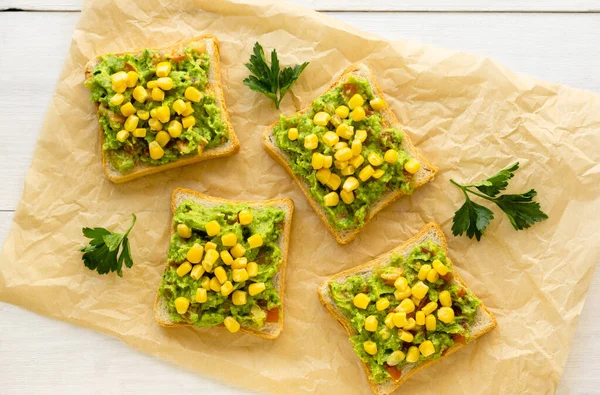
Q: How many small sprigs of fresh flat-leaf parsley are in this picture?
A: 3